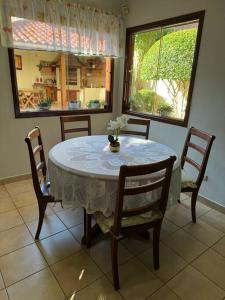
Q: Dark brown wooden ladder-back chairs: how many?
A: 5